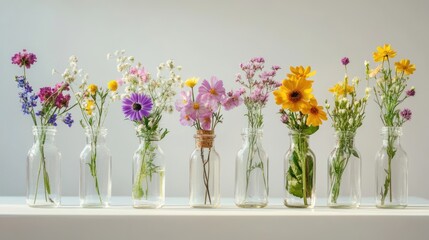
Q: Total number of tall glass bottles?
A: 8